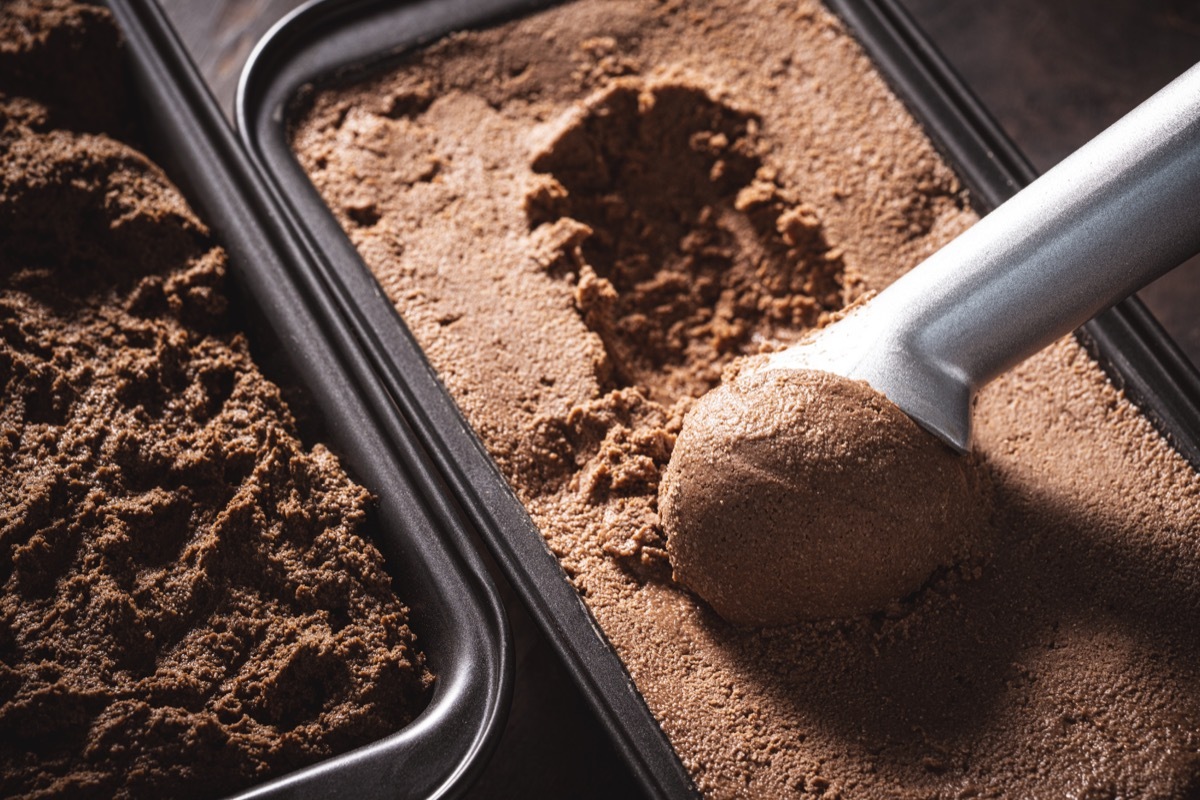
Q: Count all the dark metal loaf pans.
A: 2